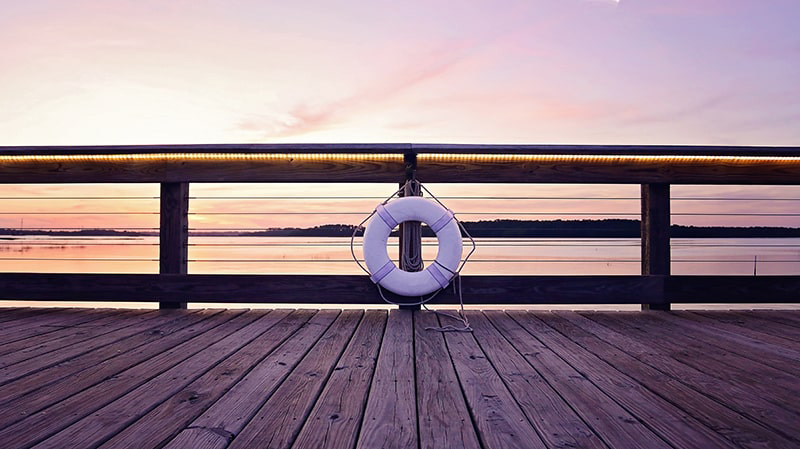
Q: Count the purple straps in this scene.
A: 4